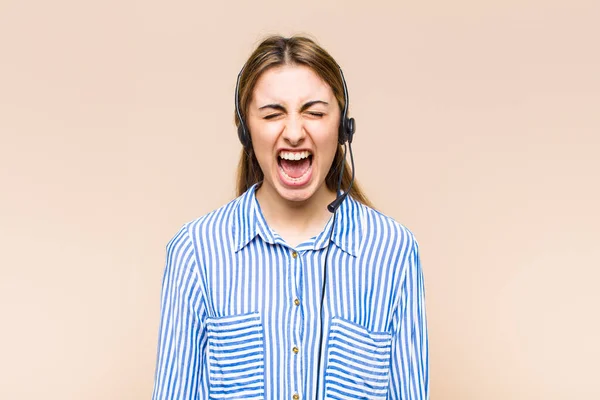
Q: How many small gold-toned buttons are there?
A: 4